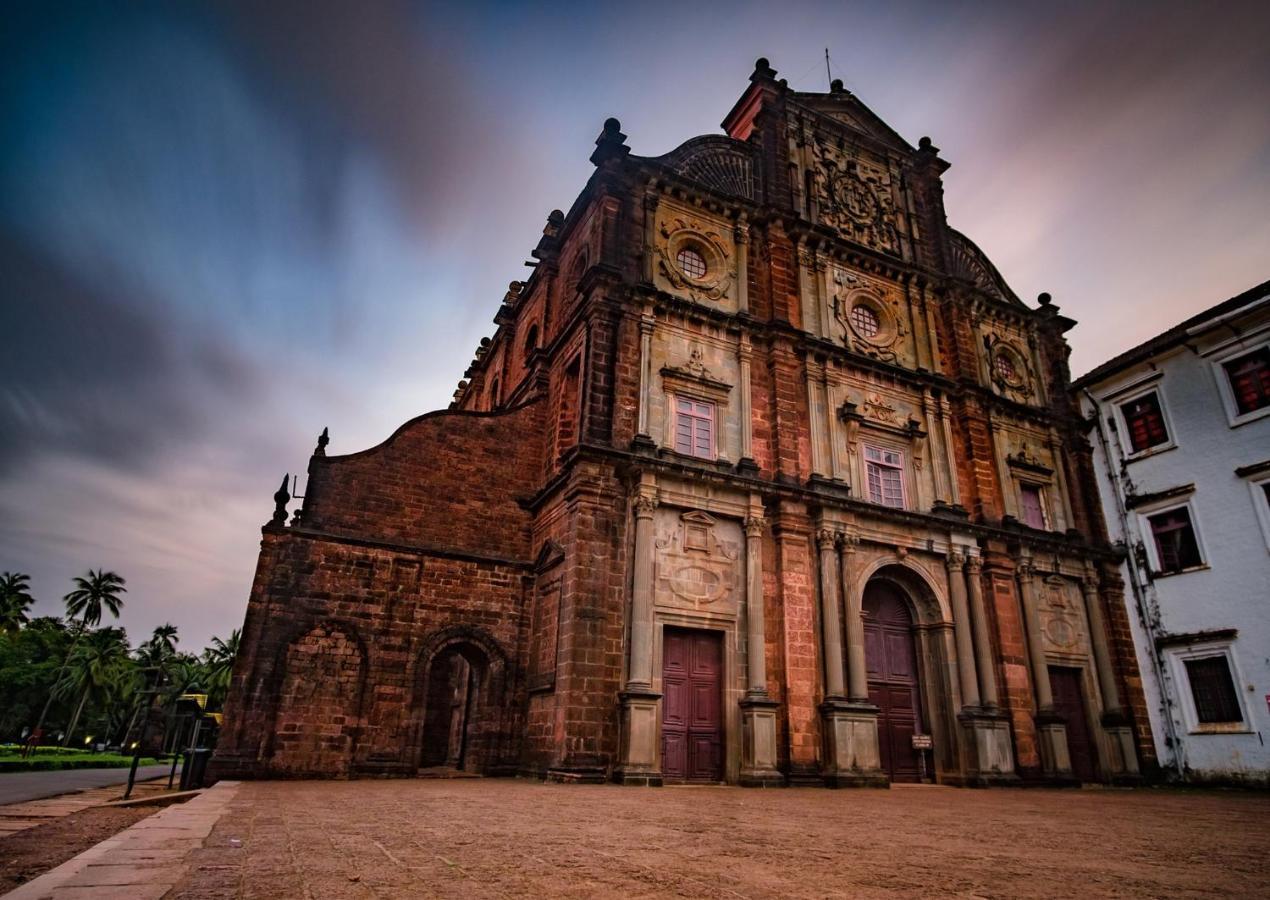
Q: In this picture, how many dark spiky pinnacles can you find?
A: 2